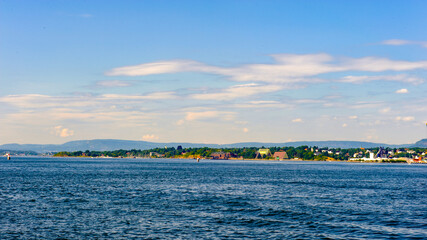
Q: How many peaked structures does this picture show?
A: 2